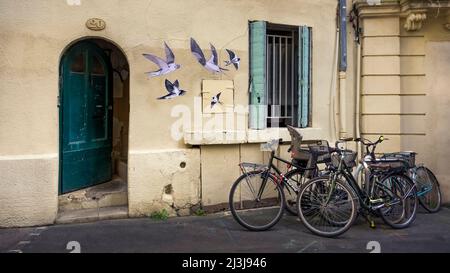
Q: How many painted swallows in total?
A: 5